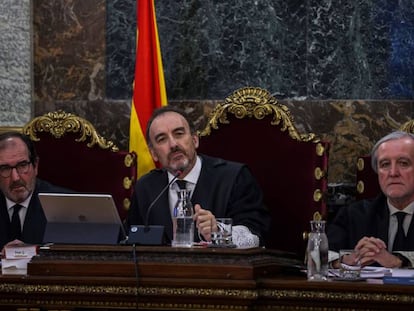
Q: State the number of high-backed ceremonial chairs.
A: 3